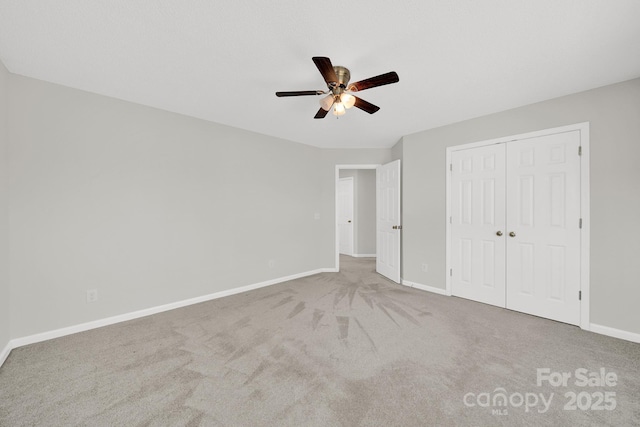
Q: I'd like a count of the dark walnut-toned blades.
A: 5